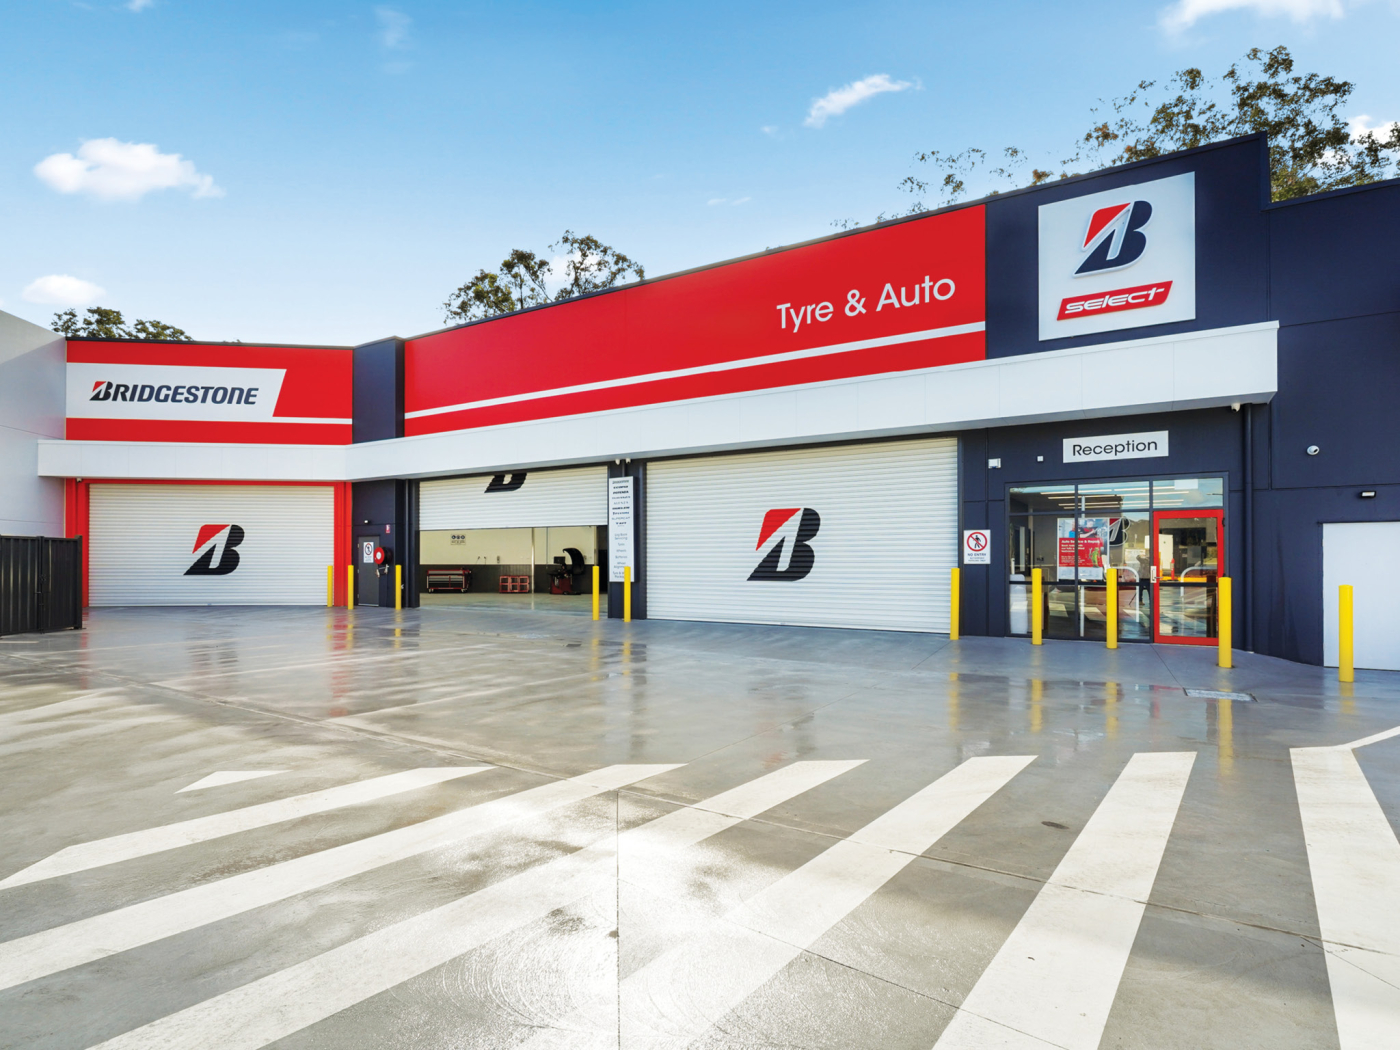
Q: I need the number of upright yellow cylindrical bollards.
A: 10